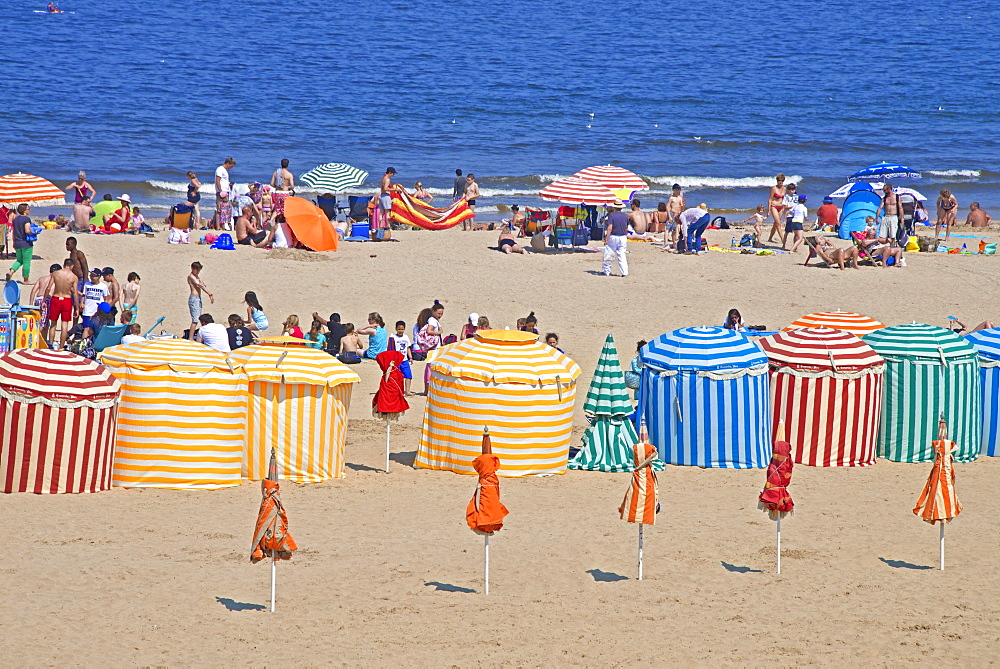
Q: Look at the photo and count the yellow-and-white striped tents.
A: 3